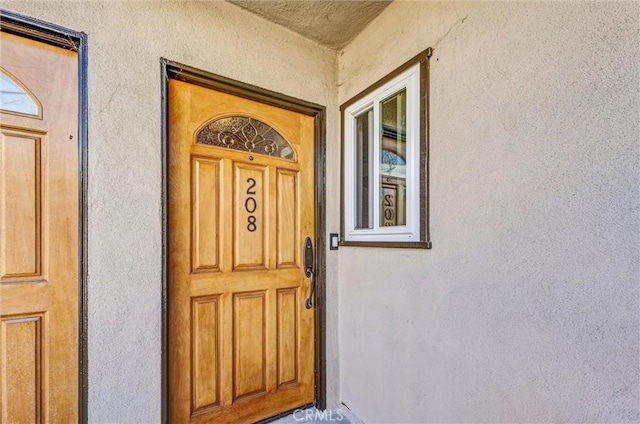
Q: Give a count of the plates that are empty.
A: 0